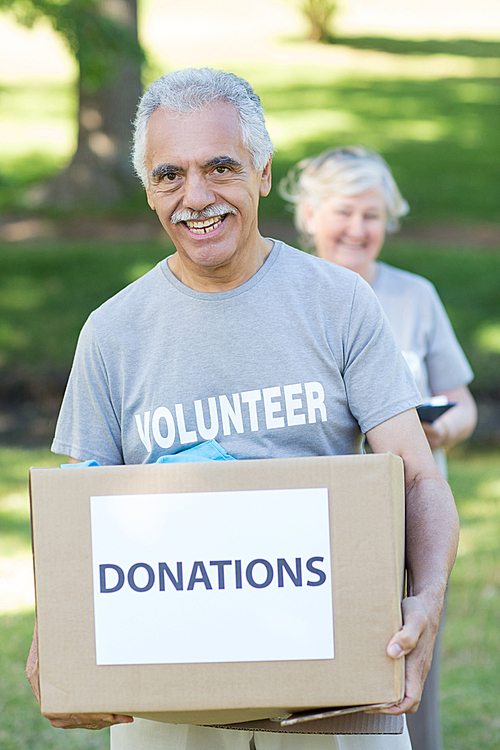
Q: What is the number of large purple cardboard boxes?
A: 0